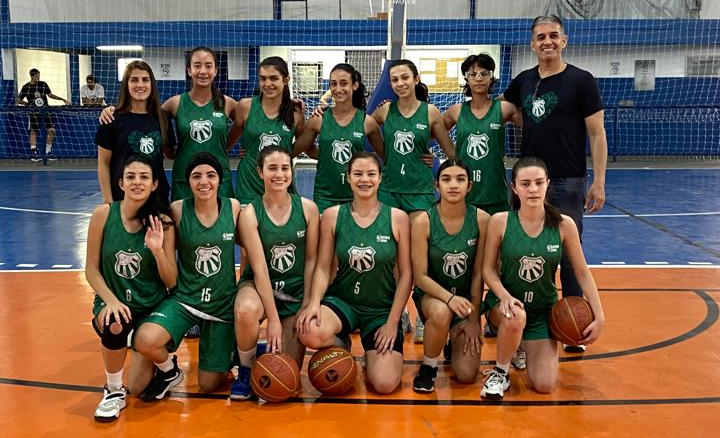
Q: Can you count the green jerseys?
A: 11